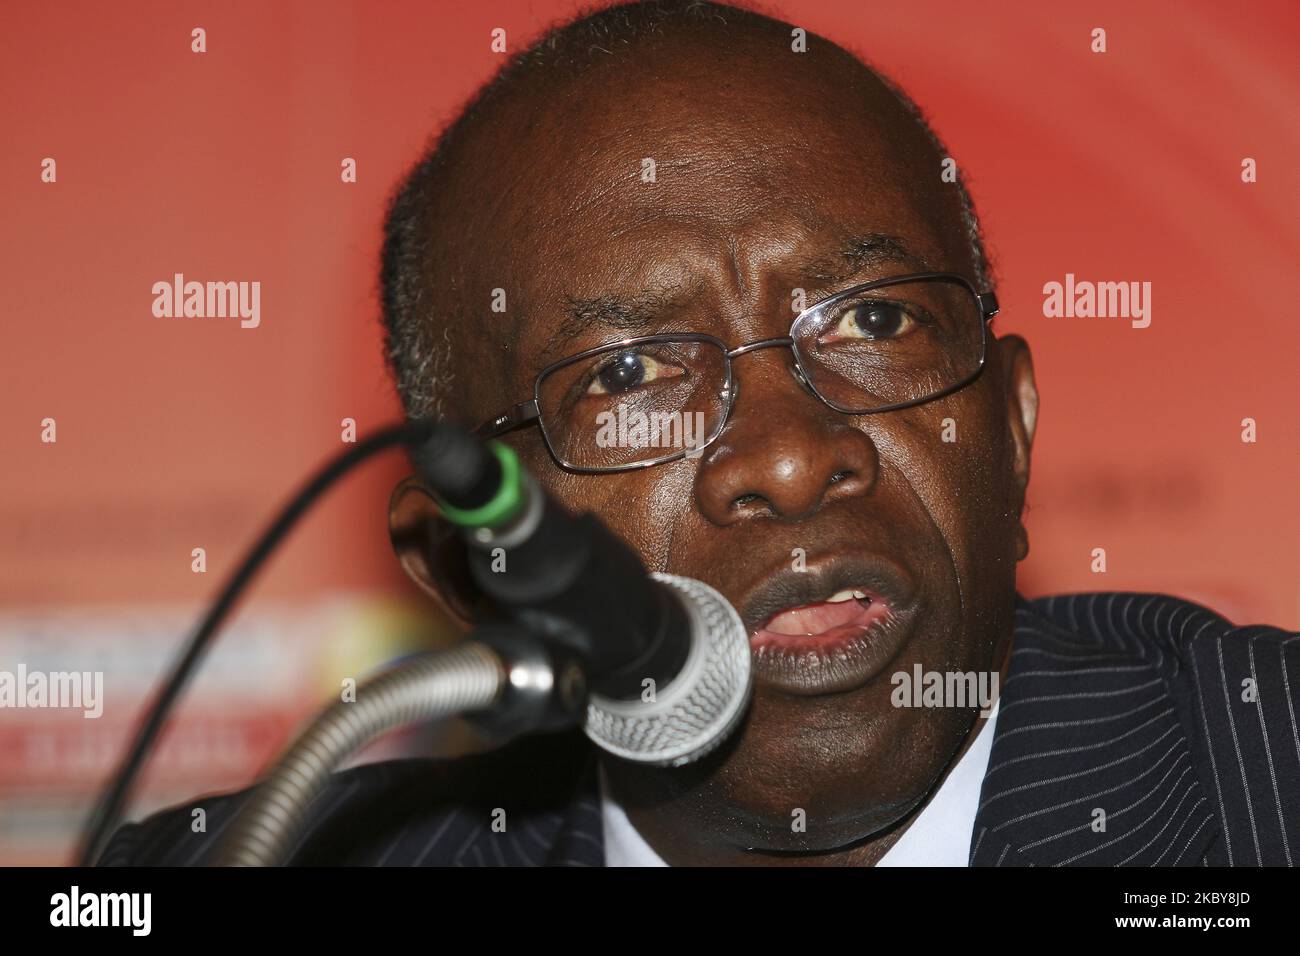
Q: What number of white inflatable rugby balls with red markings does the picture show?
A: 0